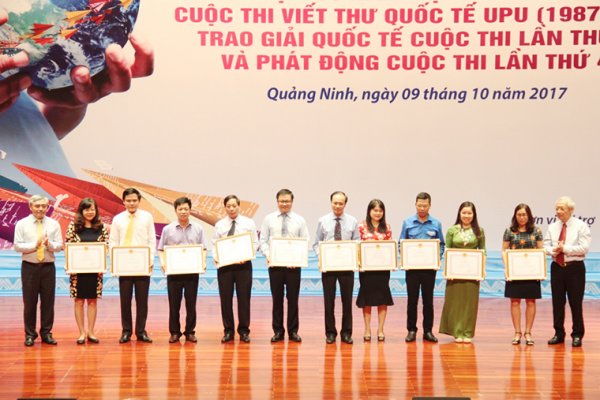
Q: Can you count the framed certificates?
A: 10